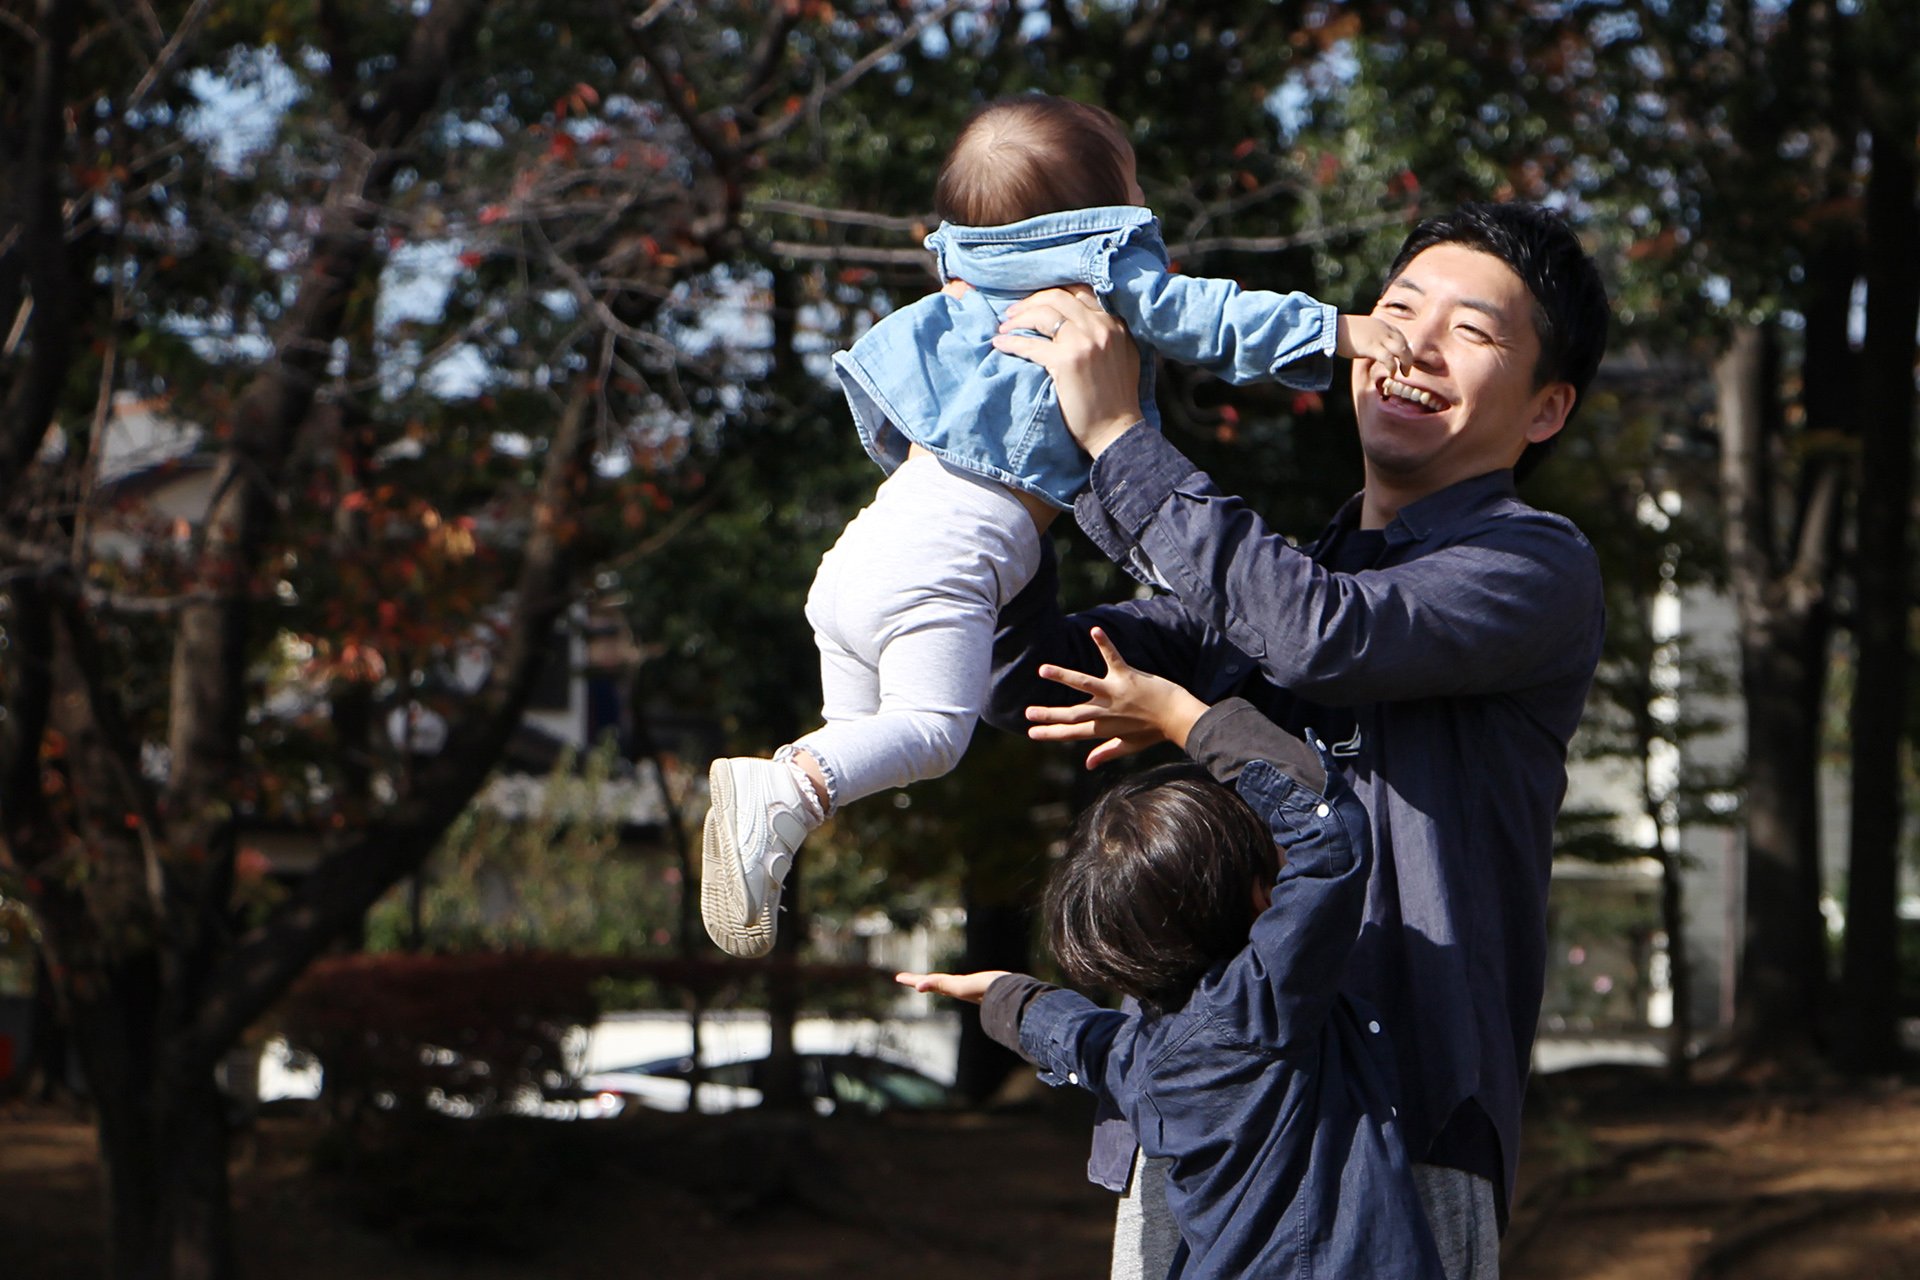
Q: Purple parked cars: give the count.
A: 0